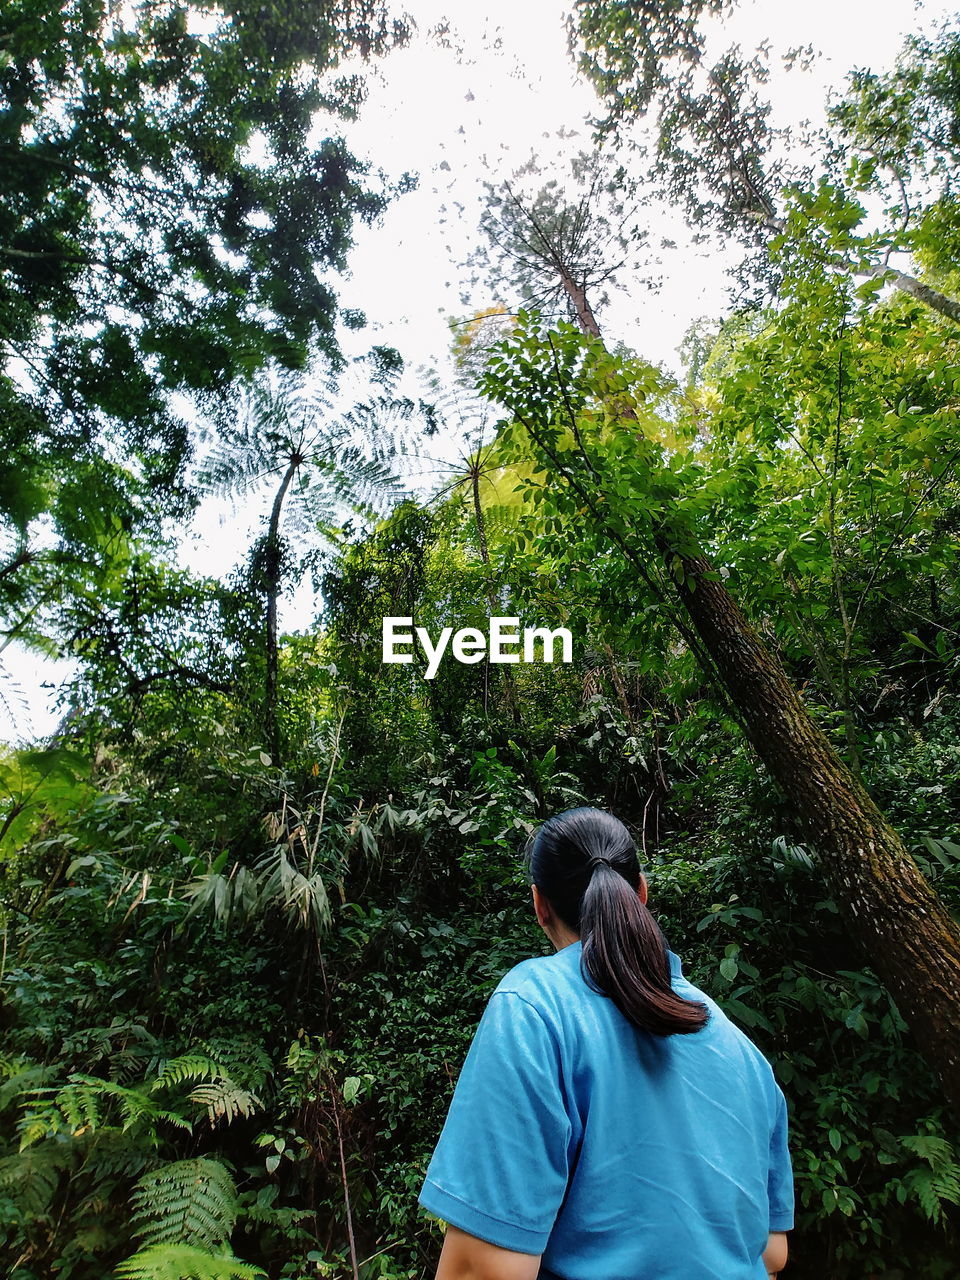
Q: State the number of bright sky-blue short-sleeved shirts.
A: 1